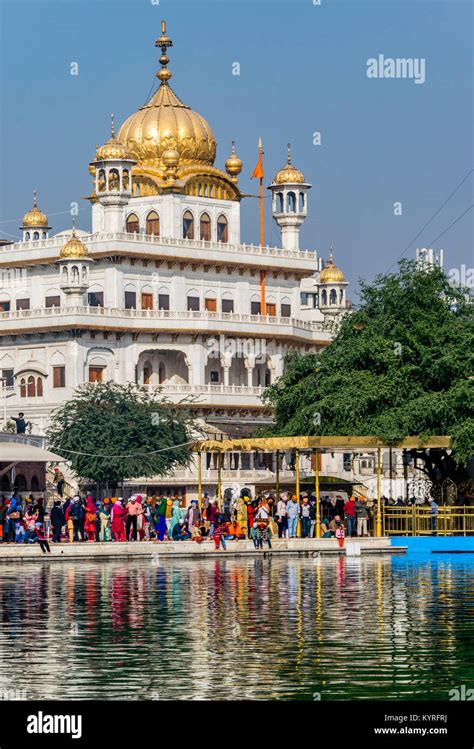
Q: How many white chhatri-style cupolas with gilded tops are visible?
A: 5